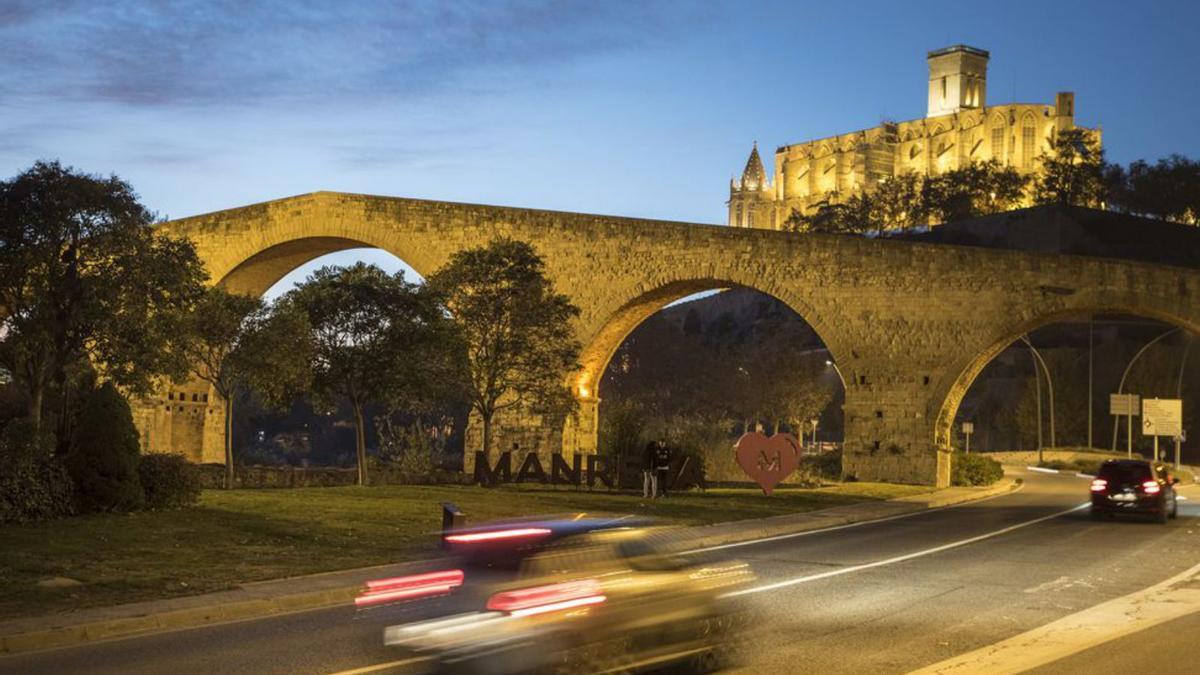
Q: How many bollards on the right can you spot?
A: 0